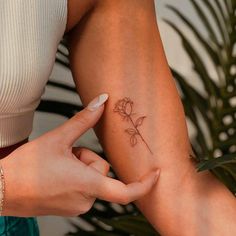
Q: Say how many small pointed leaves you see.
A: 3